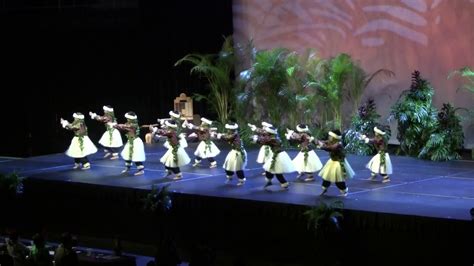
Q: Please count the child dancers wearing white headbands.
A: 12